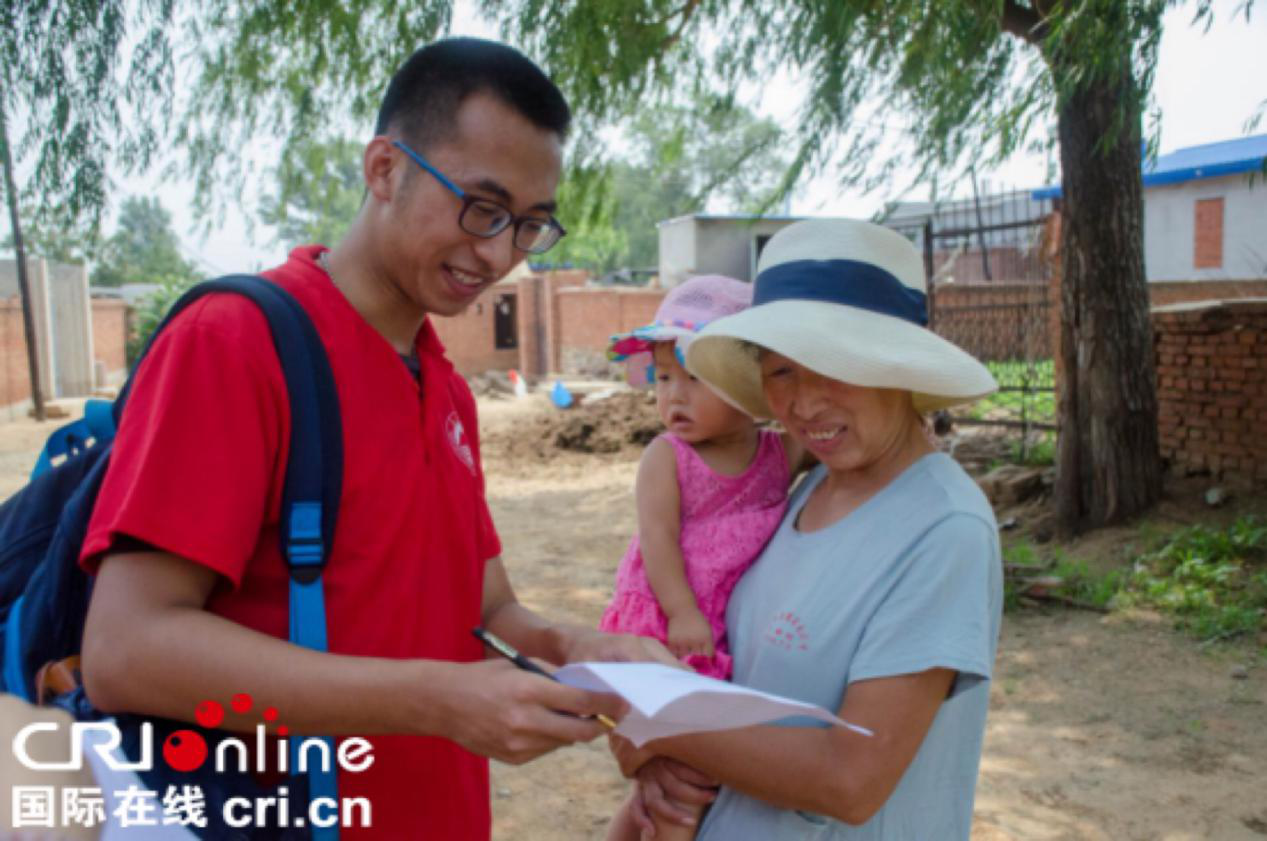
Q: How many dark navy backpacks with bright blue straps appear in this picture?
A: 1